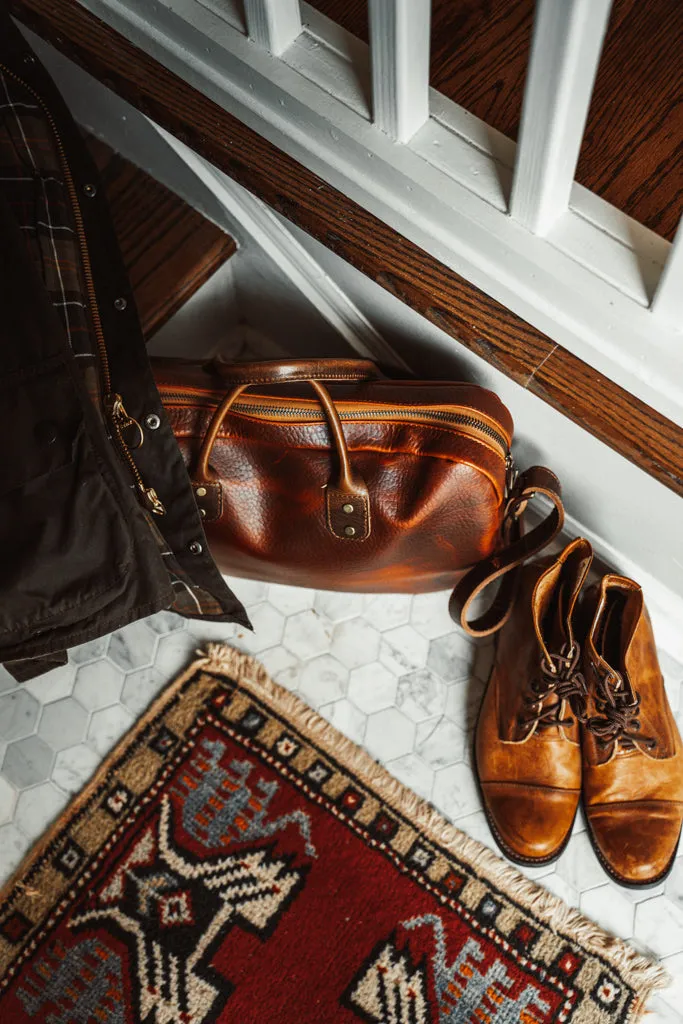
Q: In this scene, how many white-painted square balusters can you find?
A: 4